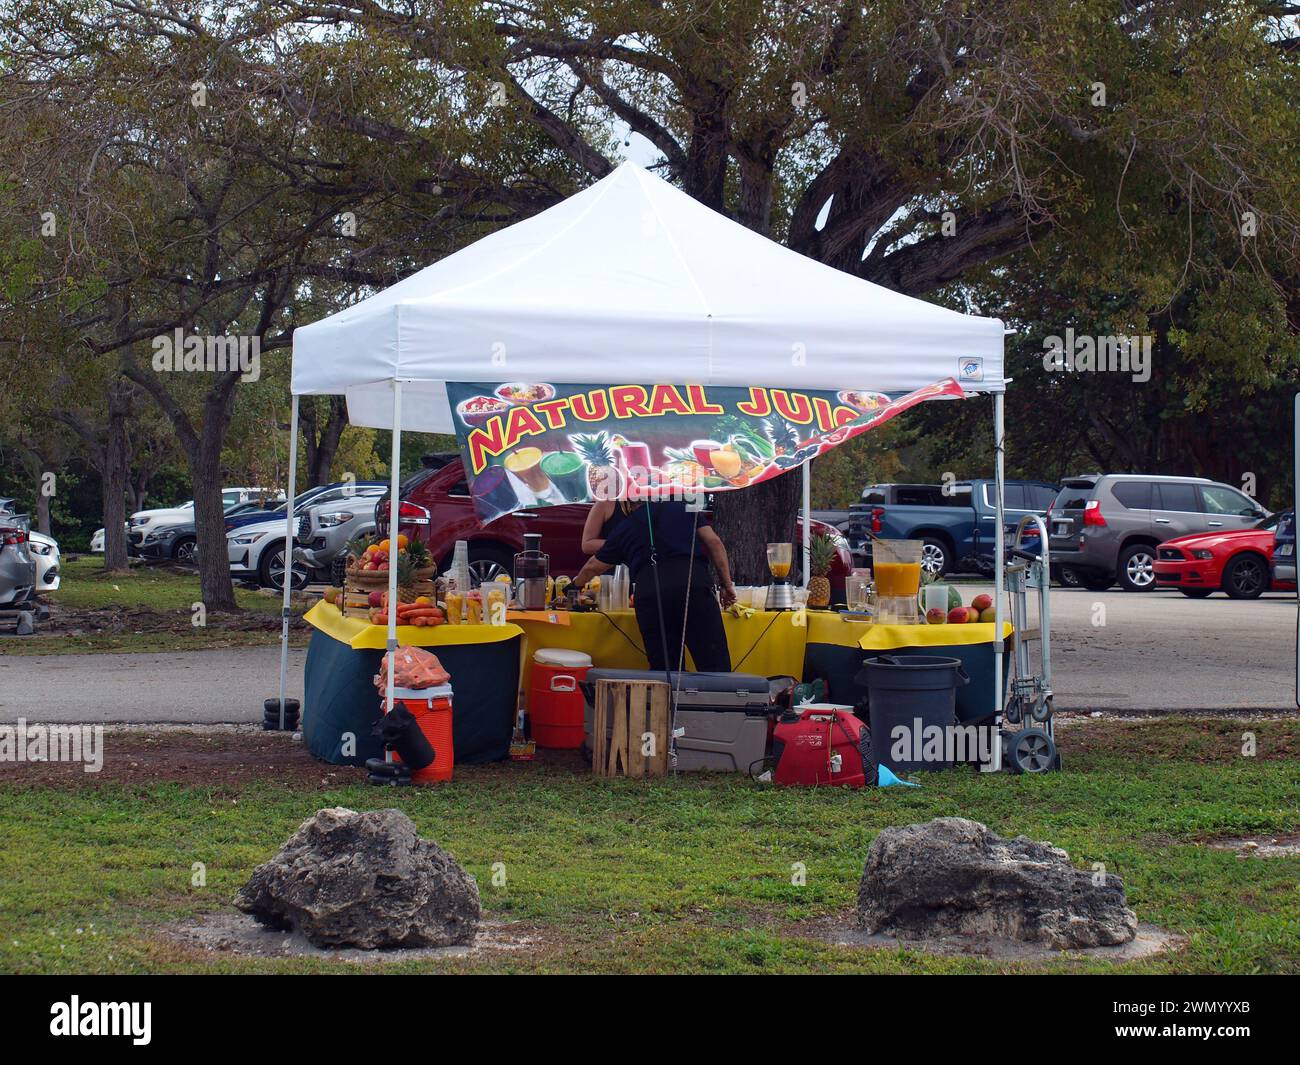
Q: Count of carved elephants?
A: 0